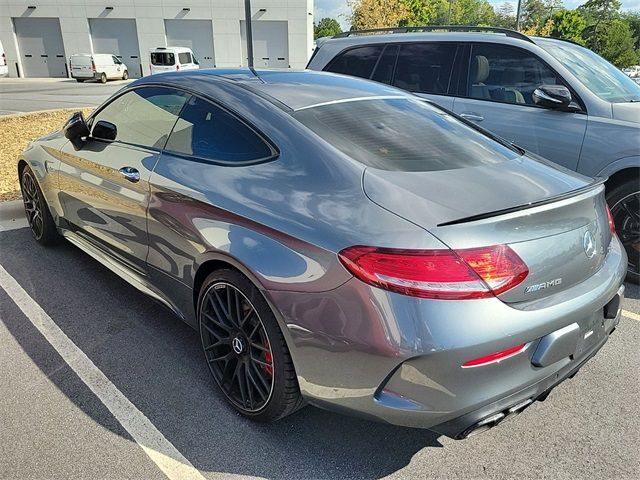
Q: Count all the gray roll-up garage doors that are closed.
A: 4